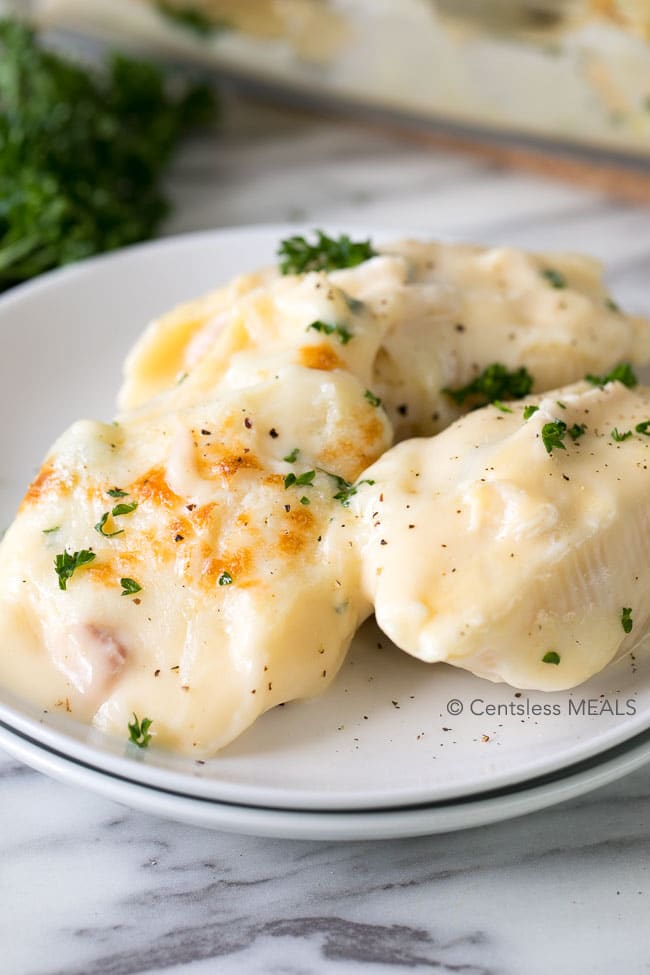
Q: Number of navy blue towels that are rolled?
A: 0